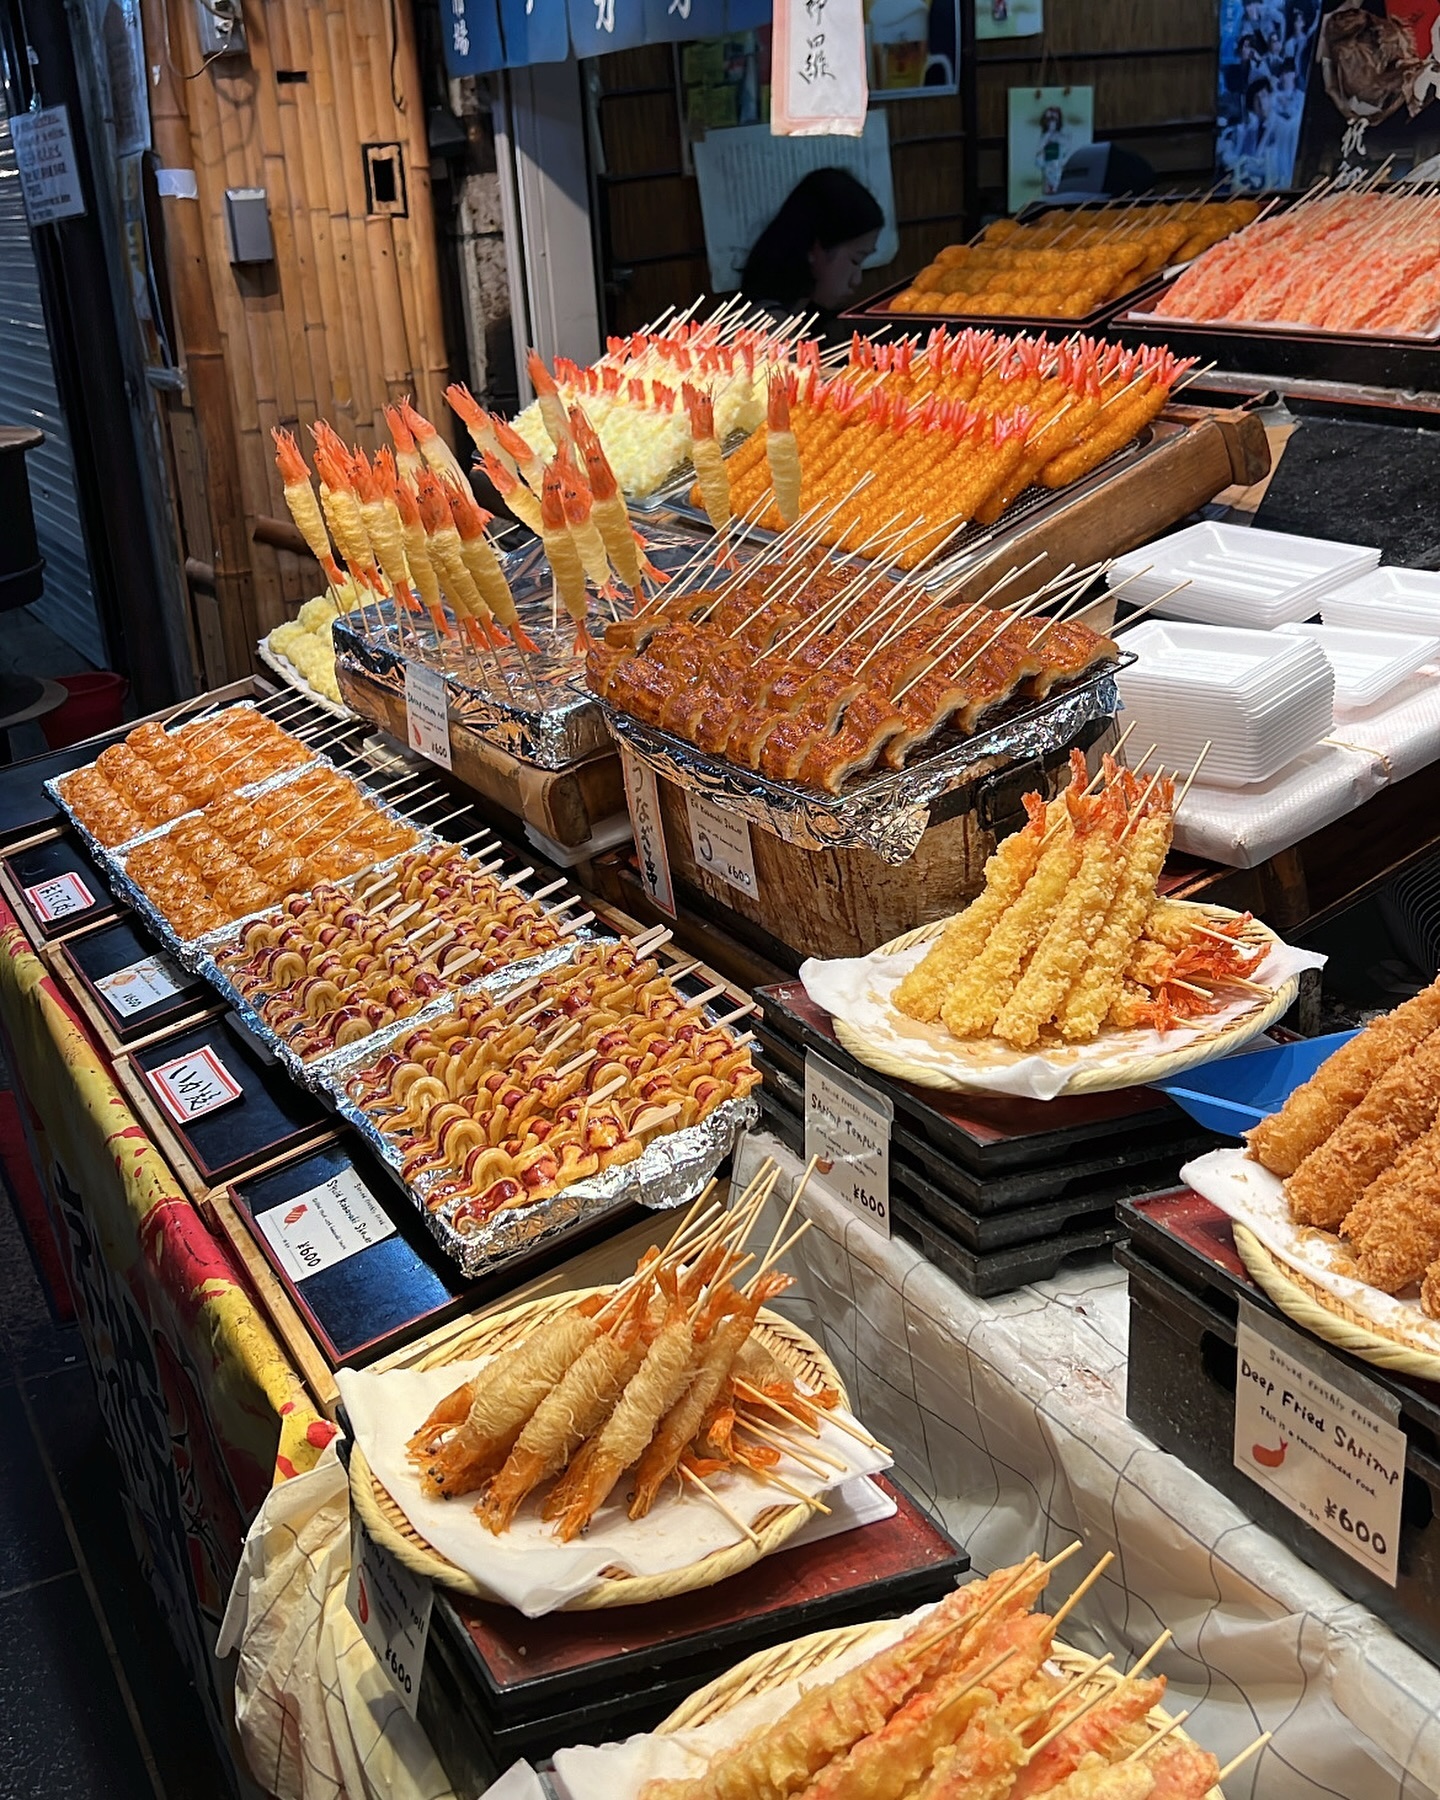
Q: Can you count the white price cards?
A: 7